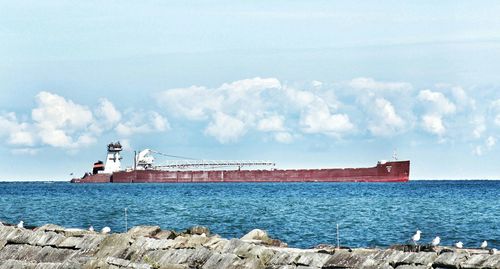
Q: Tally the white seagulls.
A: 7